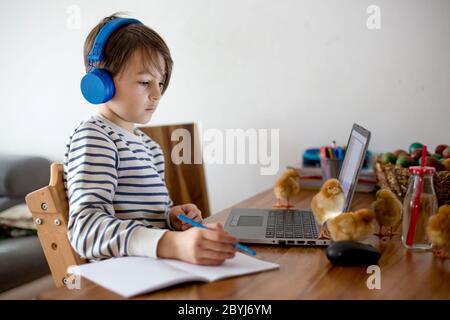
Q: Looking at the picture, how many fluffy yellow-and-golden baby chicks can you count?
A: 5